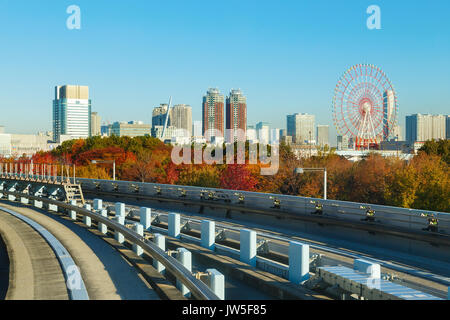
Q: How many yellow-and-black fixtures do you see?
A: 11